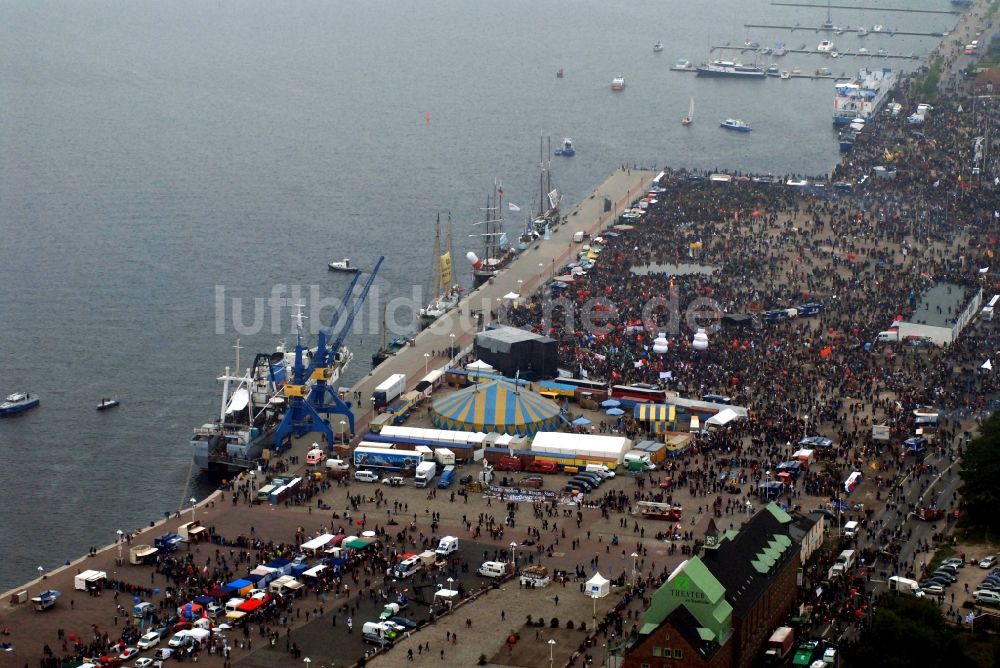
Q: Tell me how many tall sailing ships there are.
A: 3